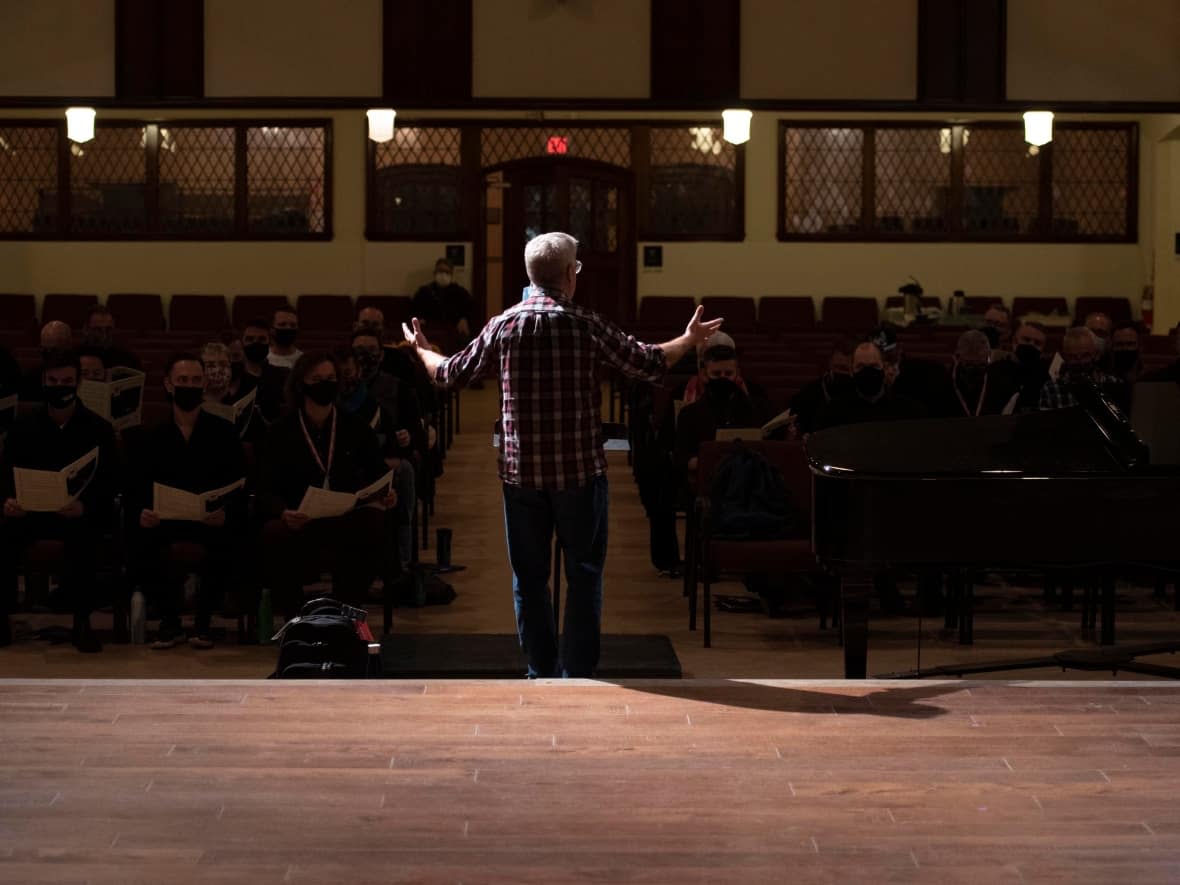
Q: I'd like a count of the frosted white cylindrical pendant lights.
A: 4